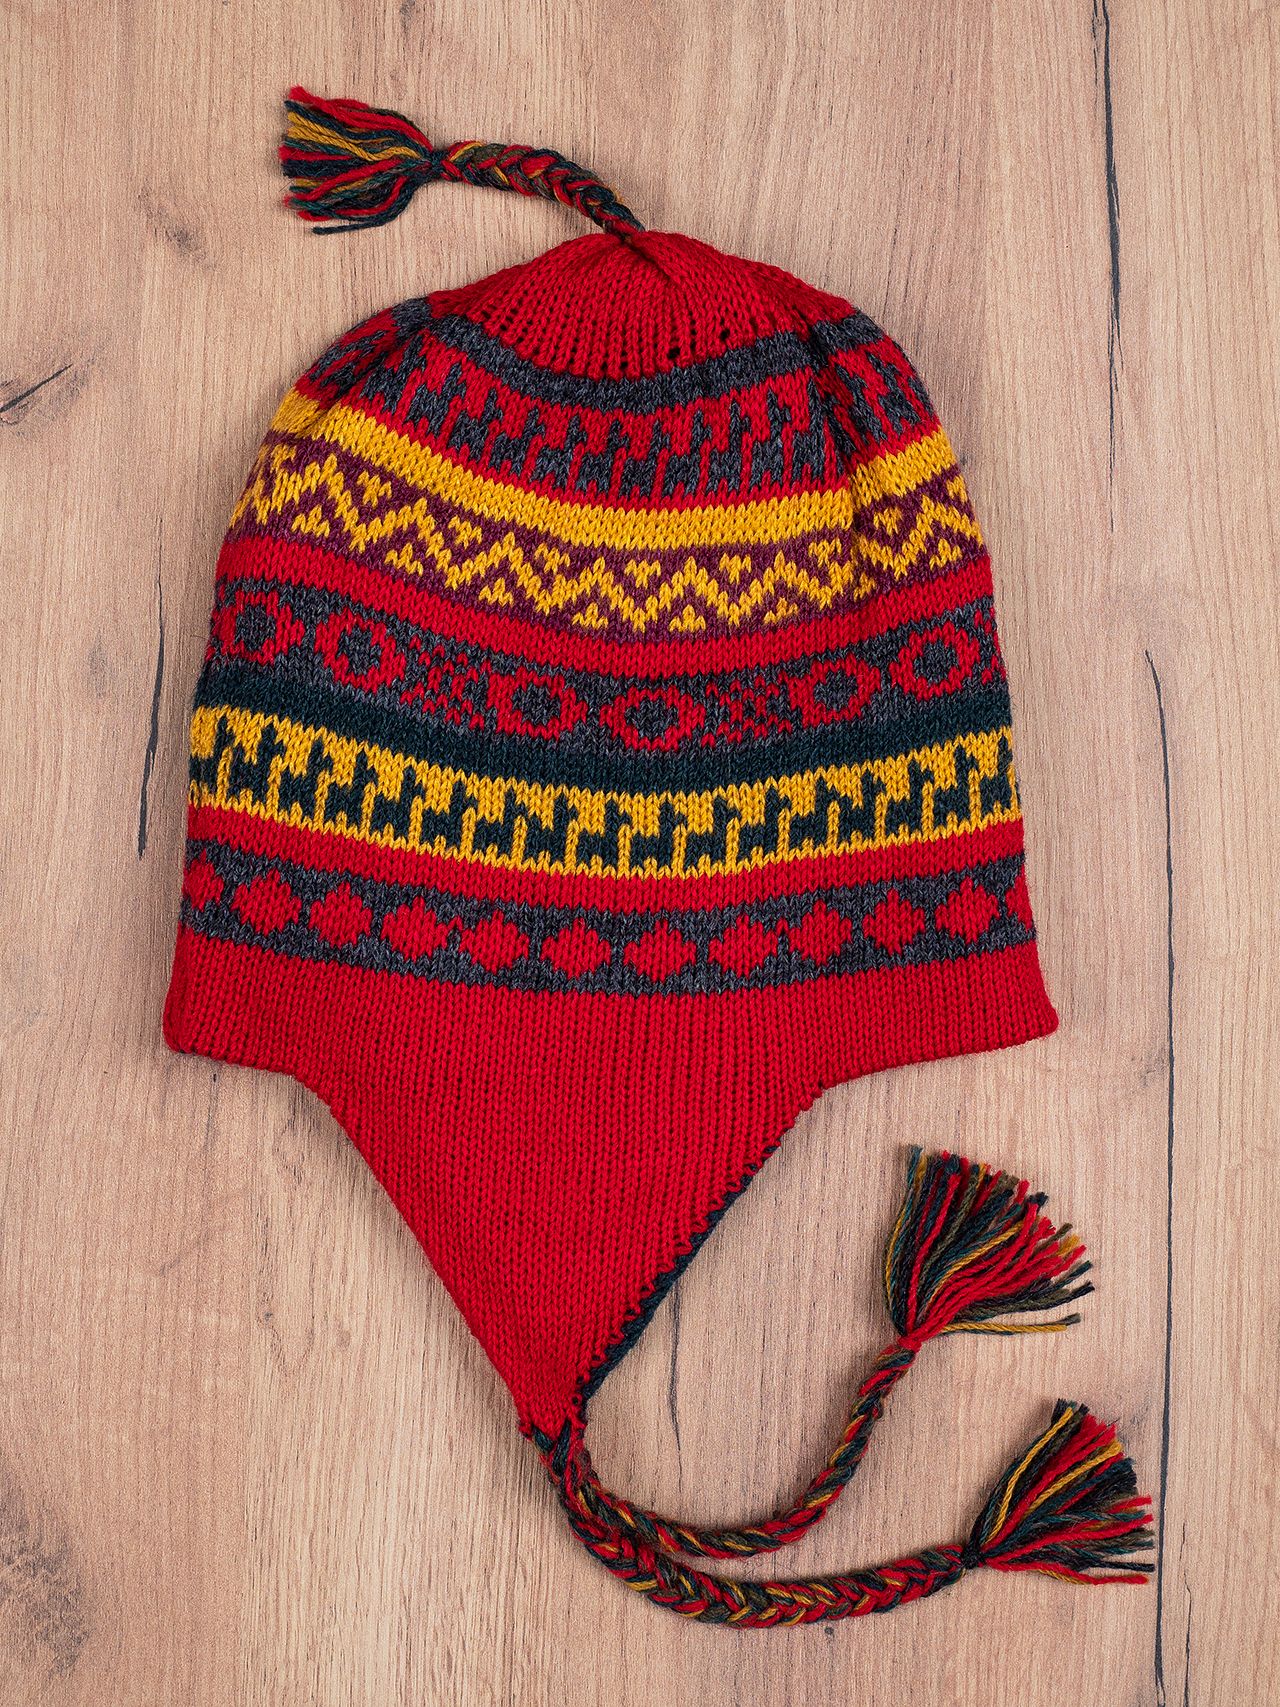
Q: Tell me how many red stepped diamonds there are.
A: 12